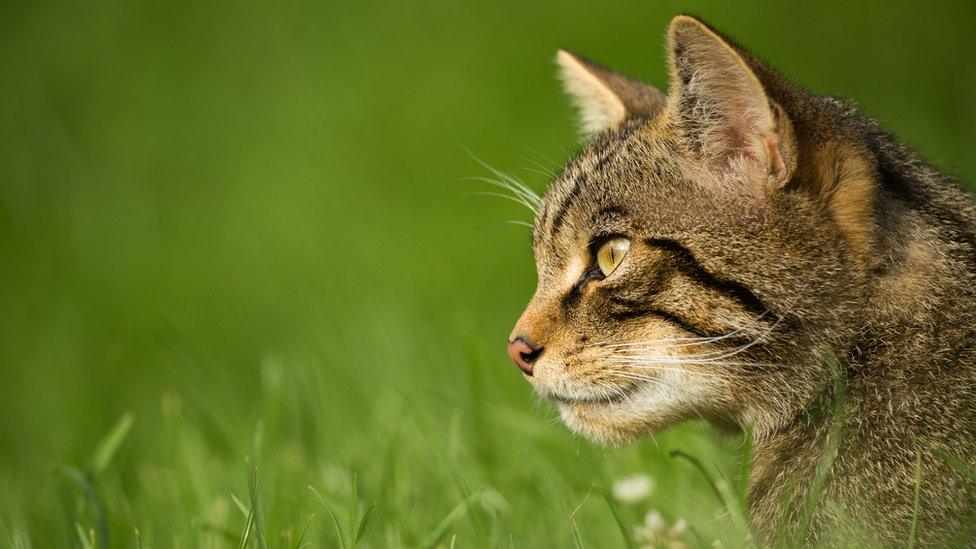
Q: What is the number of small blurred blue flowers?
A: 0